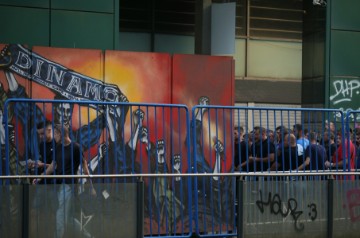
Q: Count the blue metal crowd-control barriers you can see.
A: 3